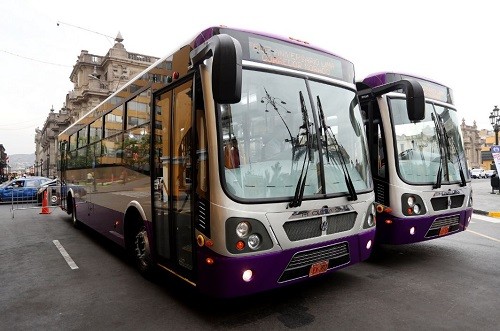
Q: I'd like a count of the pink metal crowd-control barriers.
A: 0